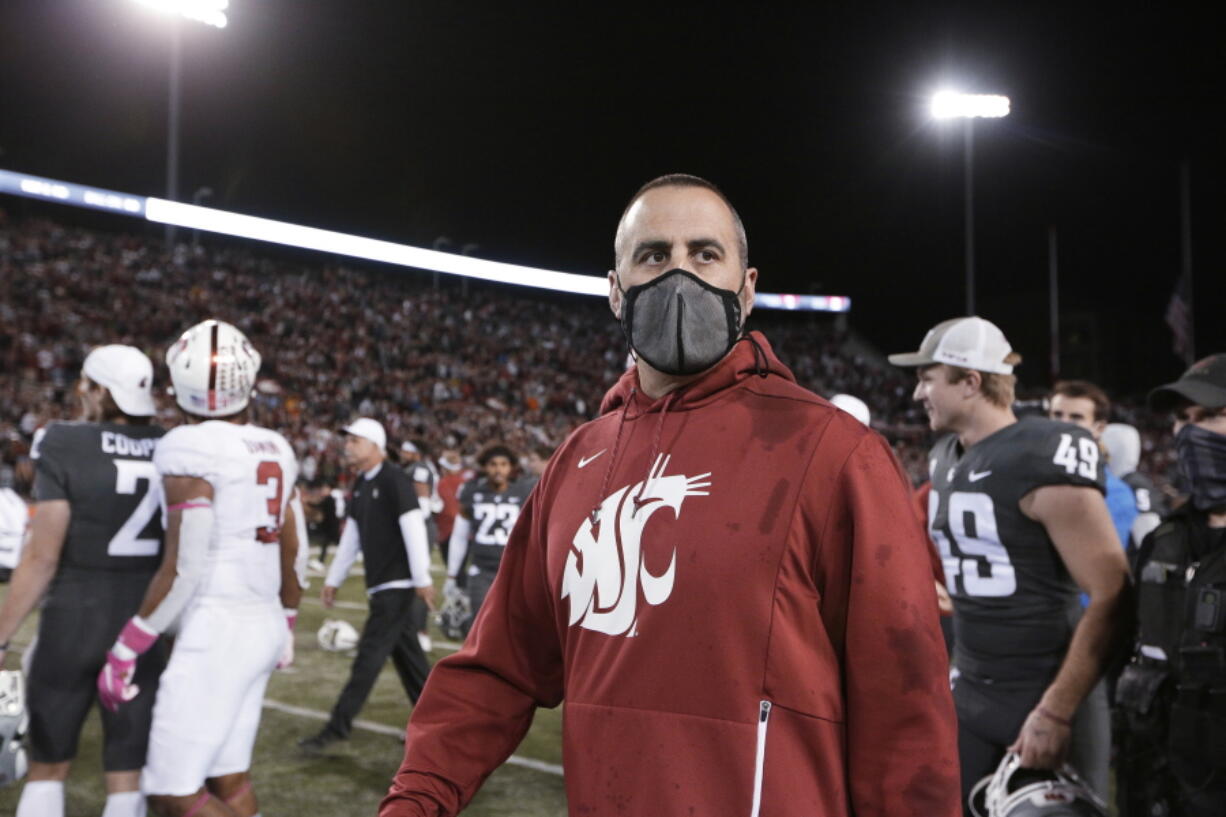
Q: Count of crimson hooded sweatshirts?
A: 1